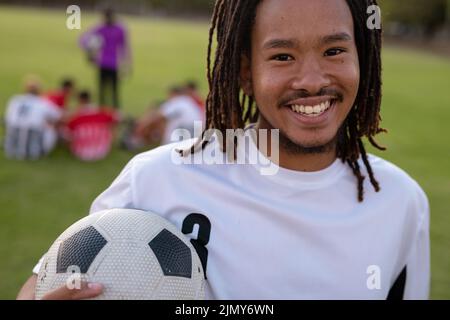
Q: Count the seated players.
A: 5